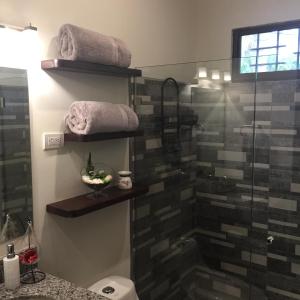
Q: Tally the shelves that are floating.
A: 3